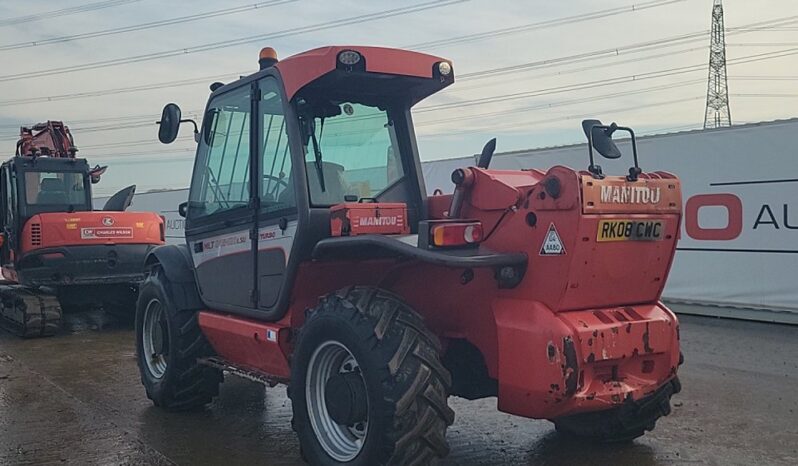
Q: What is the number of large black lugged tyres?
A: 3